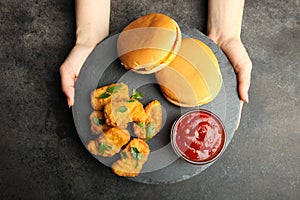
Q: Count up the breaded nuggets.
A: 6